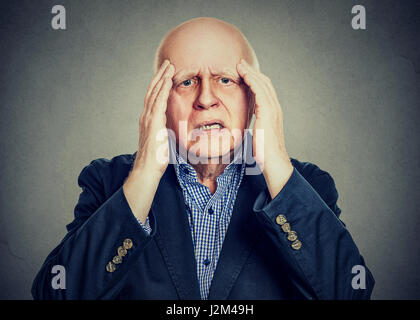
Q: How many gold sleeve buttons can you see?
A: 8